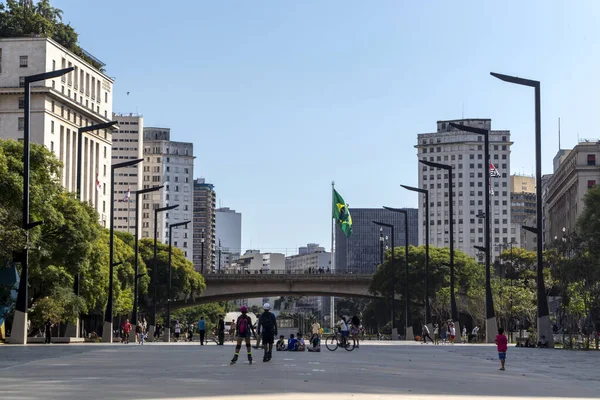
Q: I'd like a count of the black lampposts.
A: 12